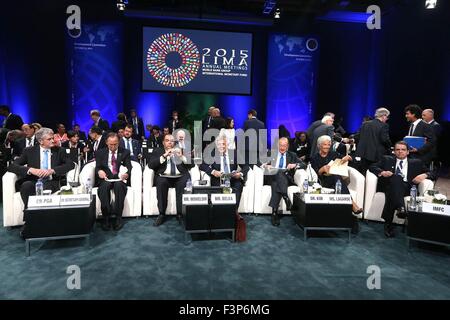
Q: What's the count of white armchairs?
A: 7